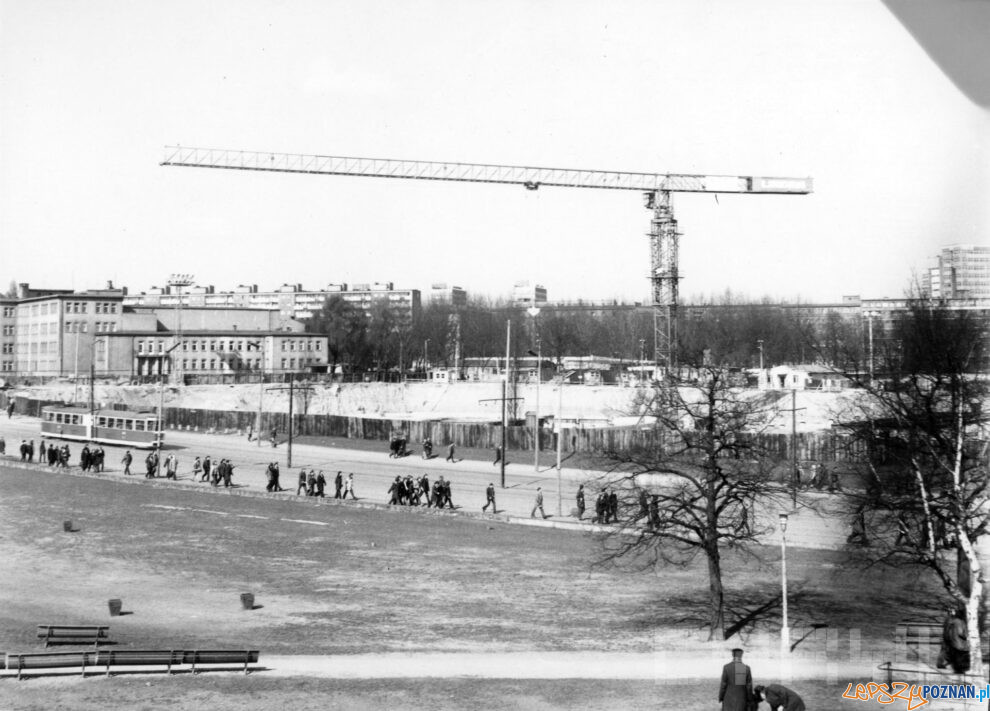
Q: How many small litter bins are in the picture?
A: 3